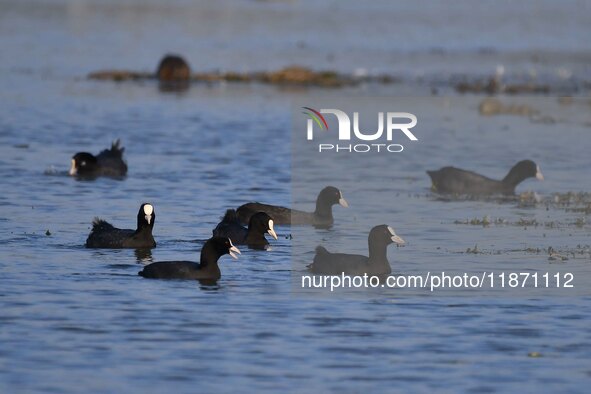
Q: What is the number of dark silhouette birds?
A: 7